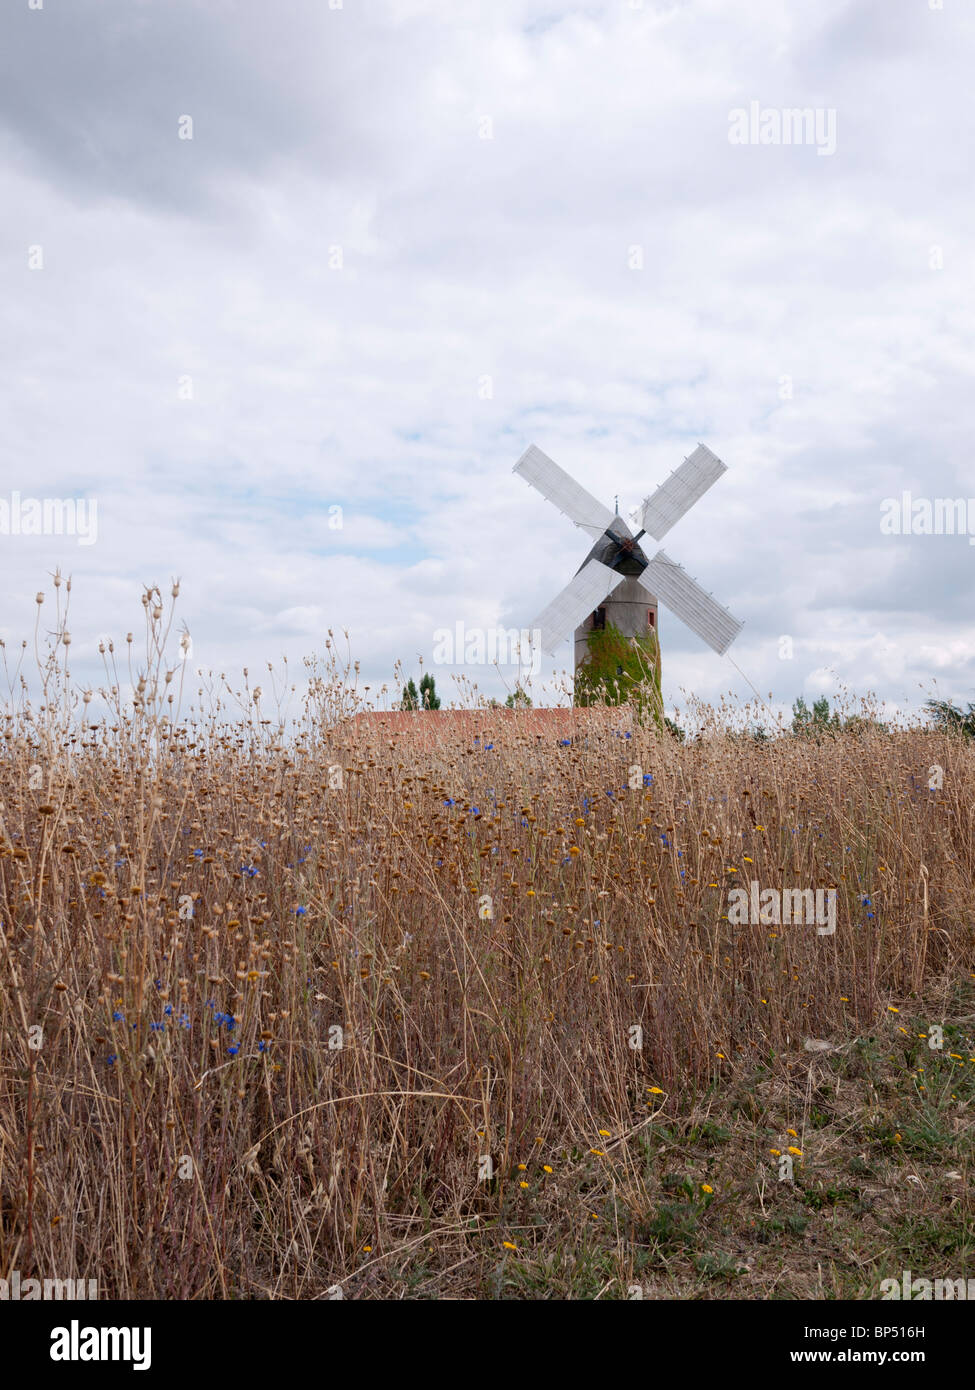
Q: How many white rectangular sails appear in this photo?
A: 4